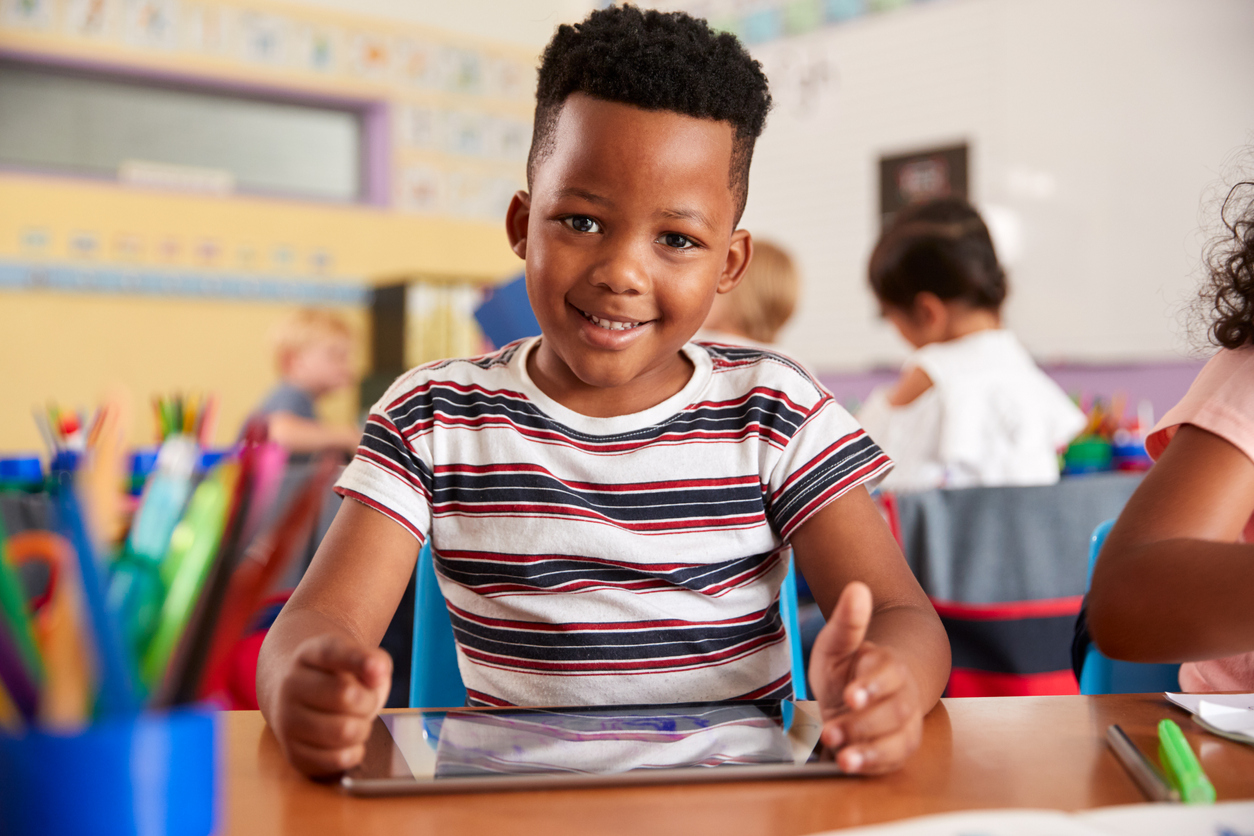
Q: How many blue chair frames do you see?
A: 2